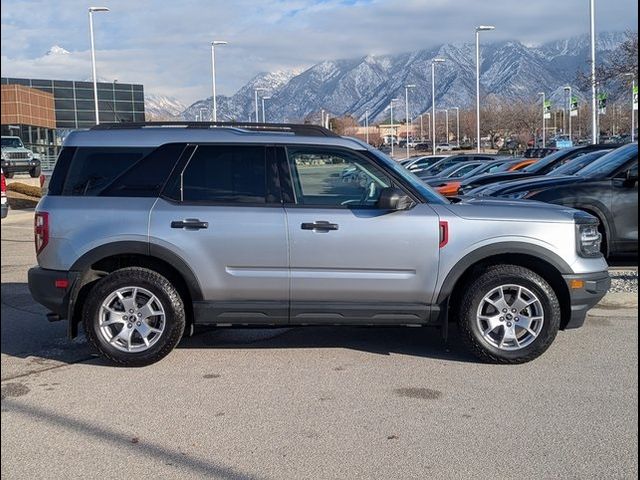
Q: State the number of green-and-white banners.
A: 4